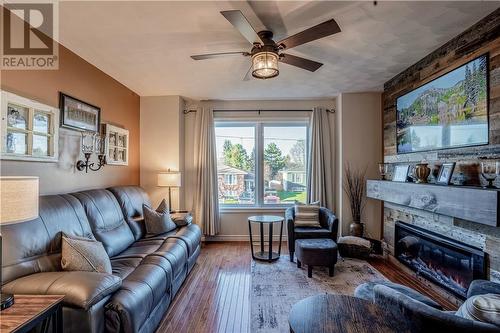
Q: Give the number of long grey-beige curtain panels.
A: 2